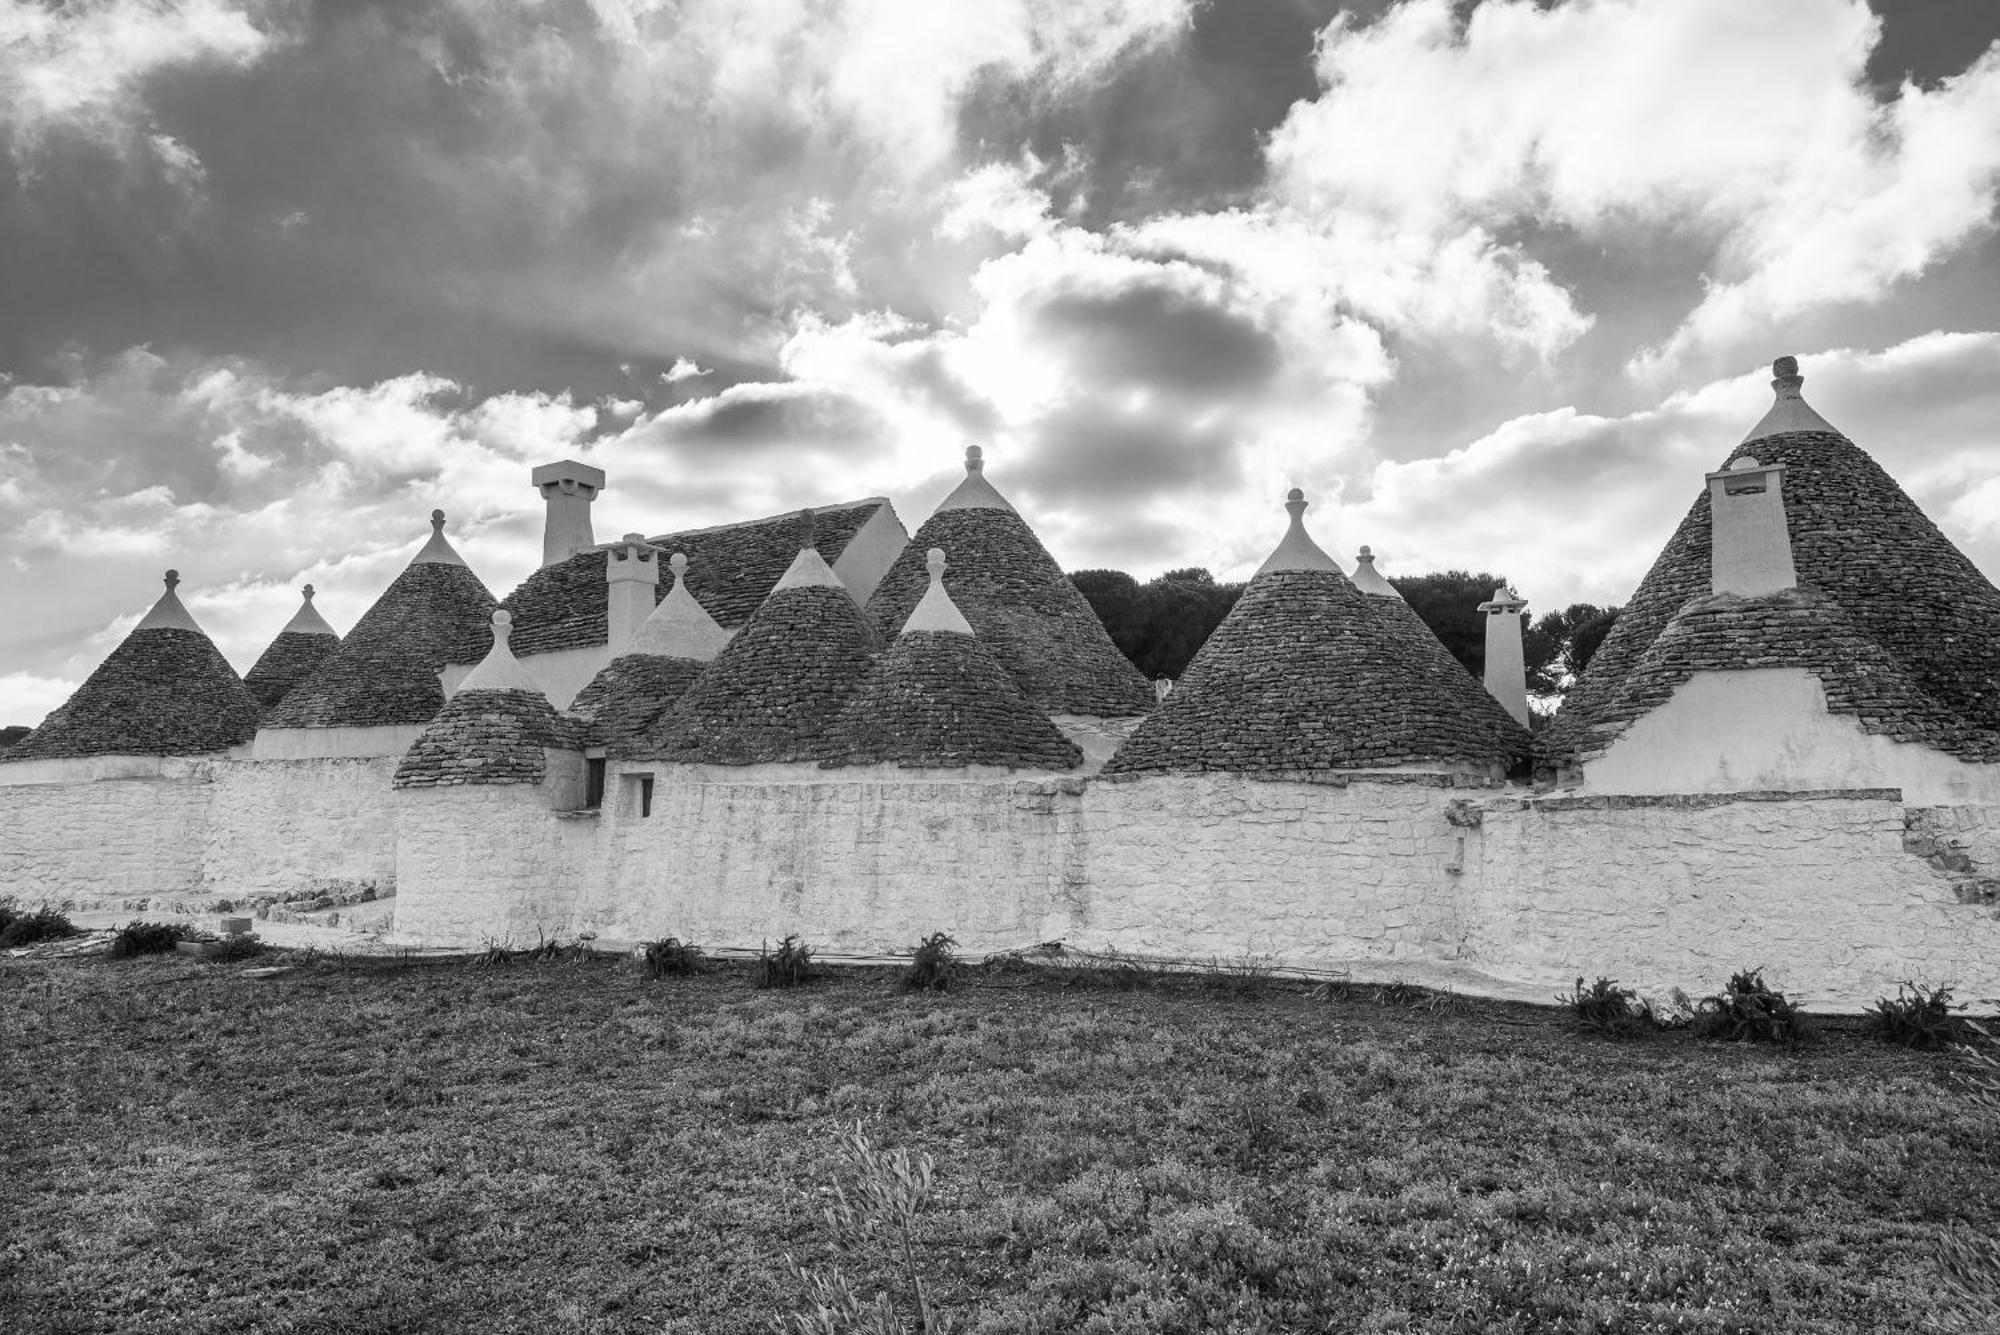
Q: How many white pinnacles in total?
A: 11